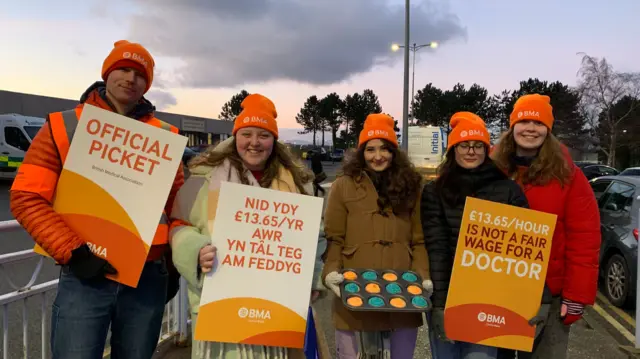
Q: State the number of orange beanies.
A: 5